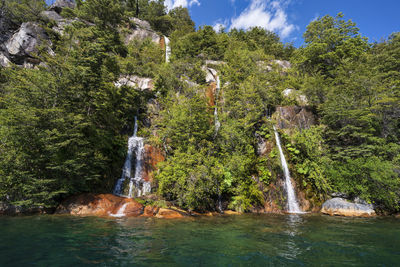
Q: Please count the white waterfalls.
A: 4